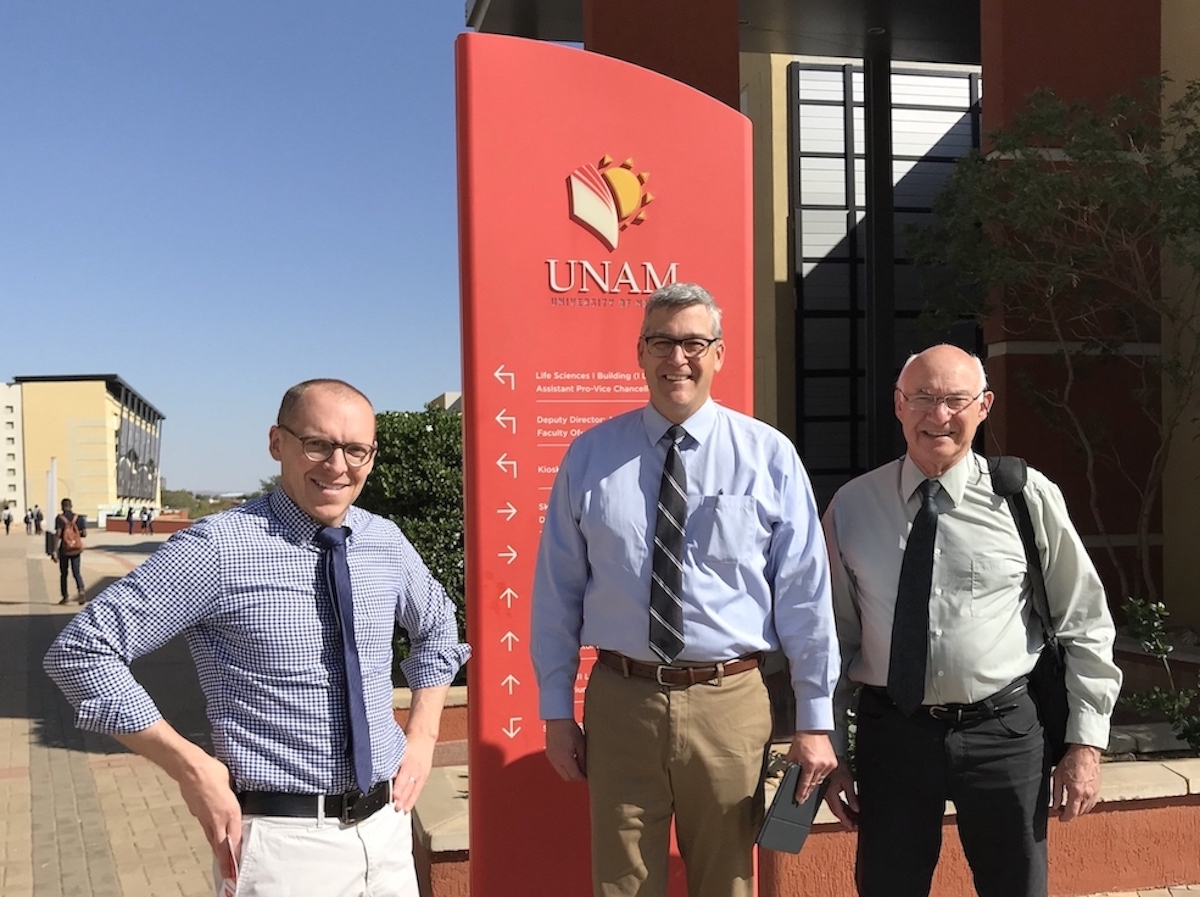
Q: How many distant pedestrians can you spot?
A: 7